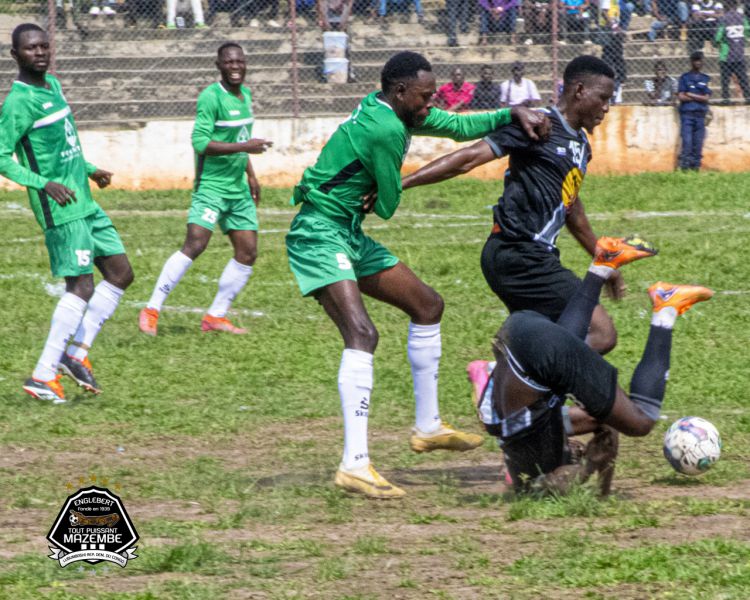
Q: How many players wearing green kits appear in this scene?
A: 3